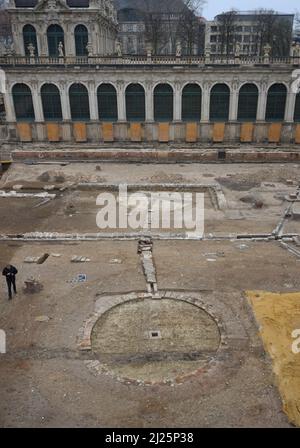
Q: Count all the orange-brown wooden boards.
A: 11